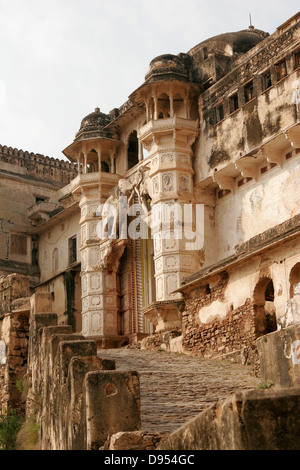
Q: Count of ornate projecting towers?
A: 2